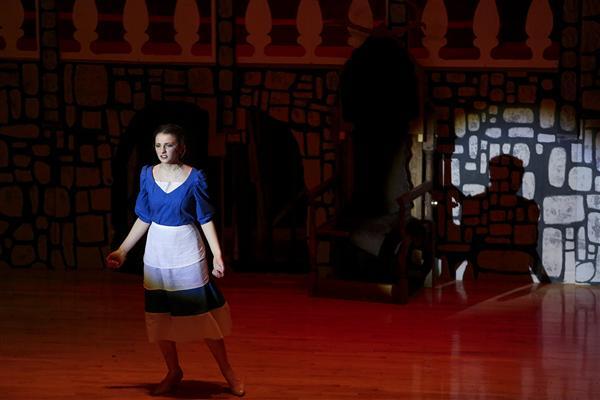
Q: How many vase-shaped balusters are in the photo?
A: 10